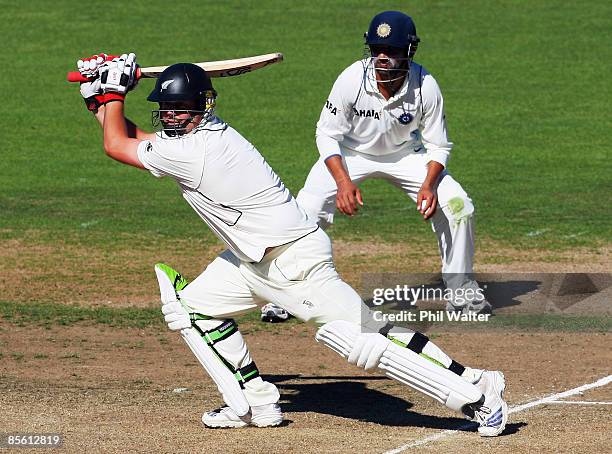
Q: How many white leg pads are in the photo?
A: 2